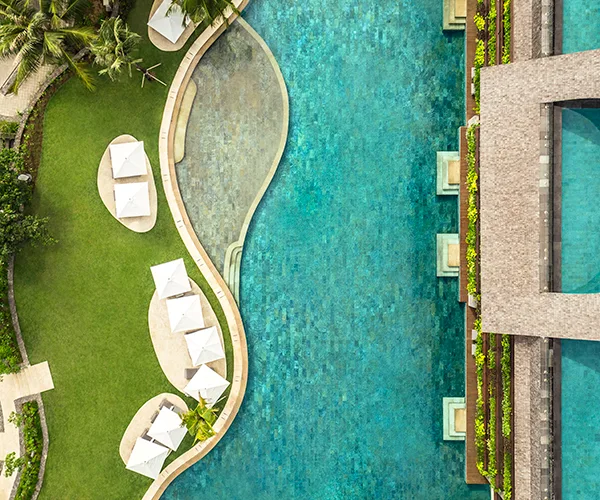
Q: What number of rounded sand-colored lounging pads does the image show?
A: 4